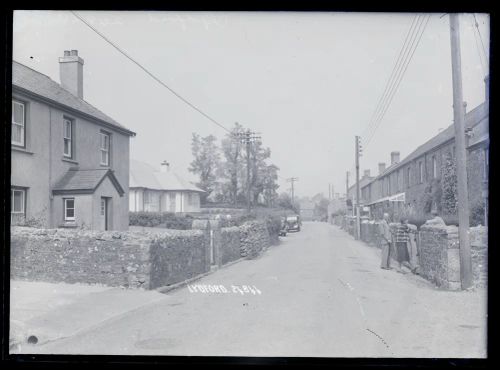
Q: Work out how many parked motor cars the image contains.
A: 1